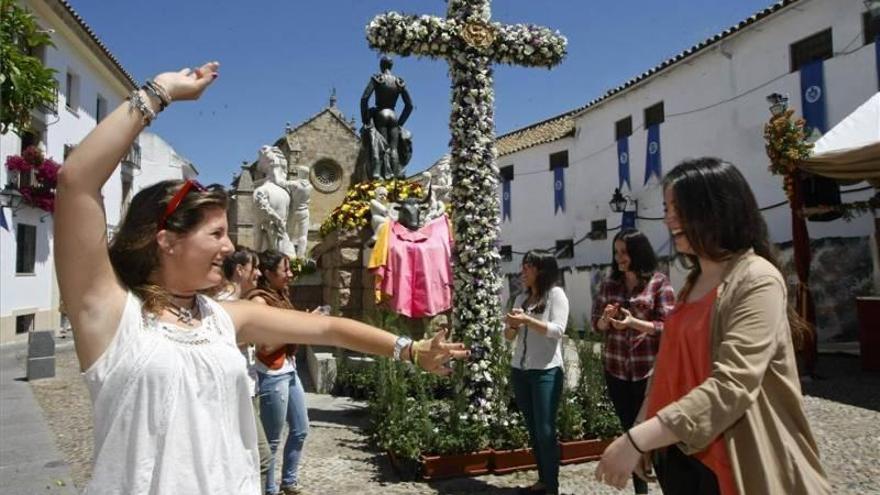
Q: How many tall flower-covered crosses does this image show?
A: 1